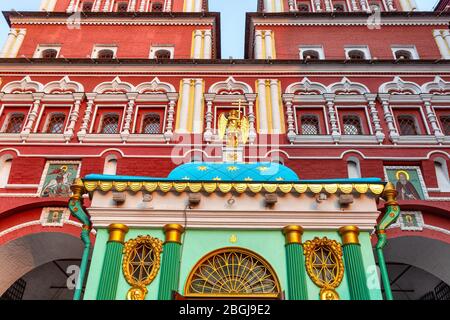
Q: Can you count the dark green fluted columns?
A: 4